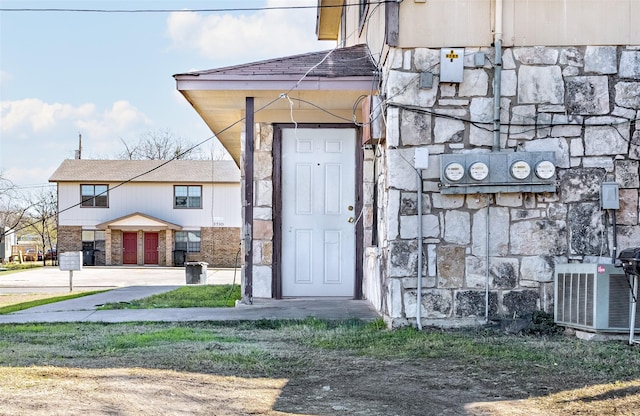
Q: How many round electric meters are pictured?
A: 4